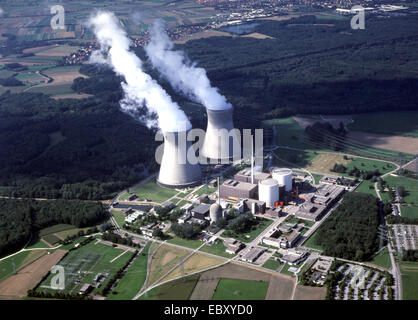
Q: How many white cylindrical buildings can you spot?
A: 2